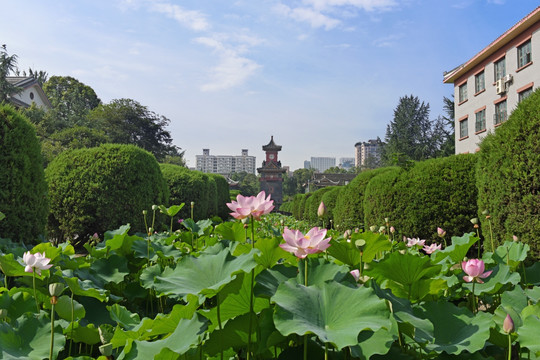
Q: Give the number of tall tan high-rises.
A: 1